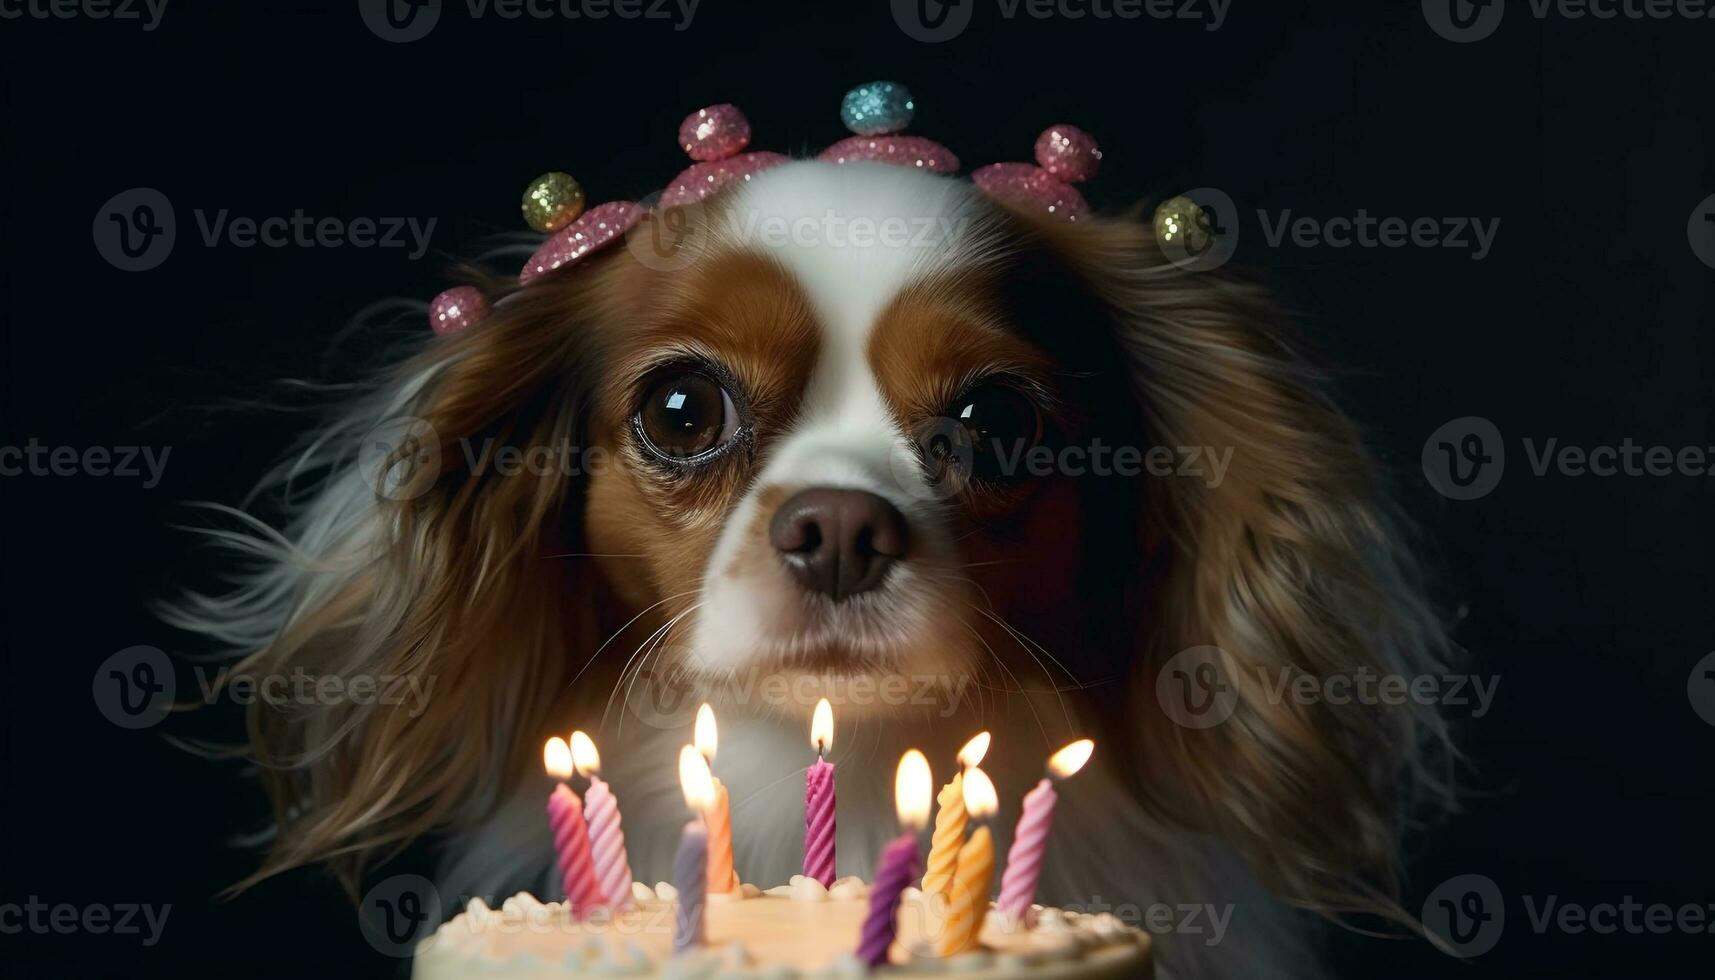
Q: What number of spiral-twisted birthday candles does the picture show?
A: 9